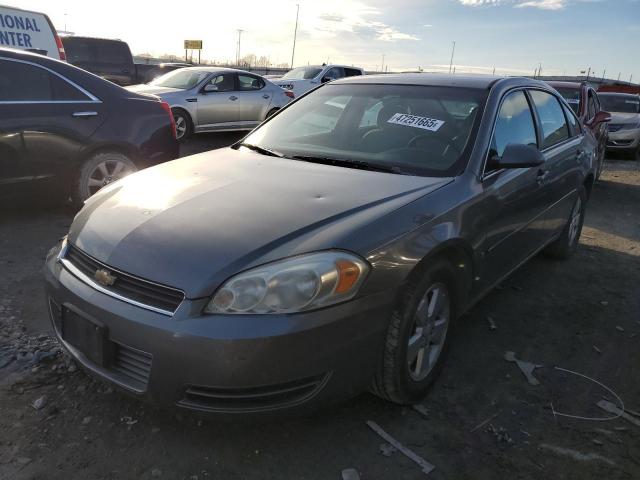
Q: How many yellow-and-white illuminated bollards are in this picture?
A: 0